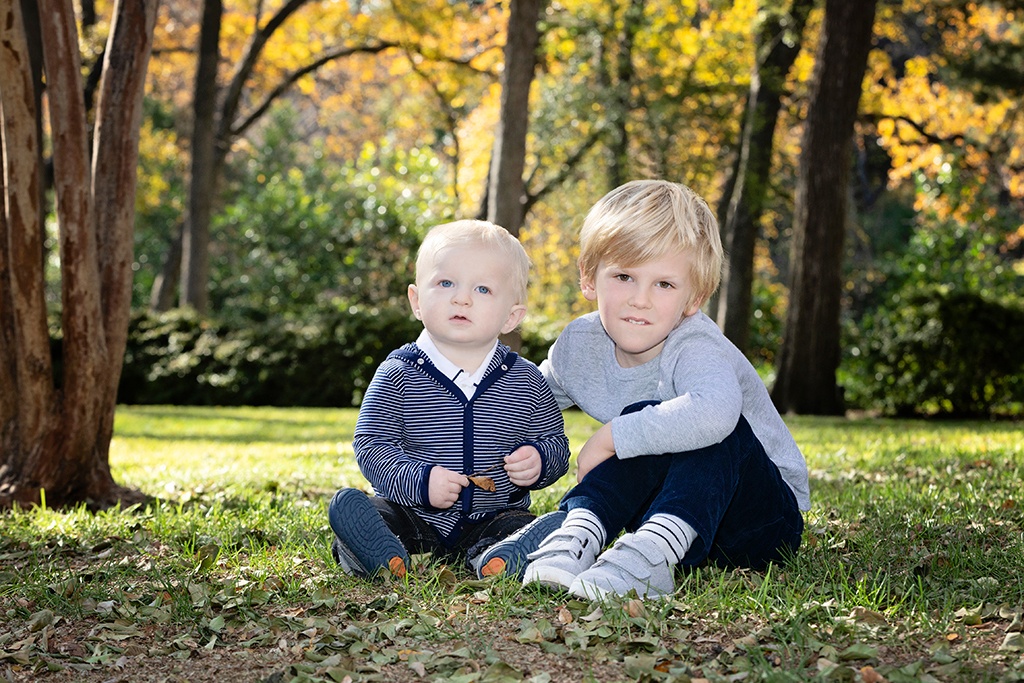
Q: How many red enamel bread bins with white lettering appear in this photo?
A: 0